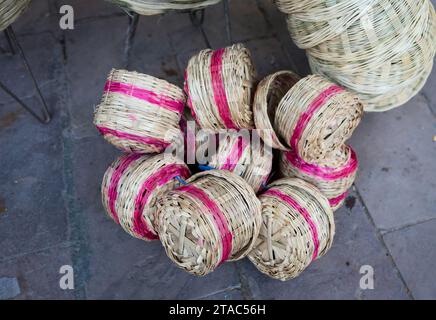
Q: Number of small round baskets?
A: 8